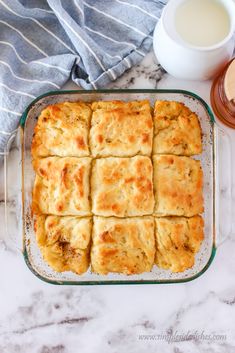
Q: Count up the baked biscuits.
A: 9